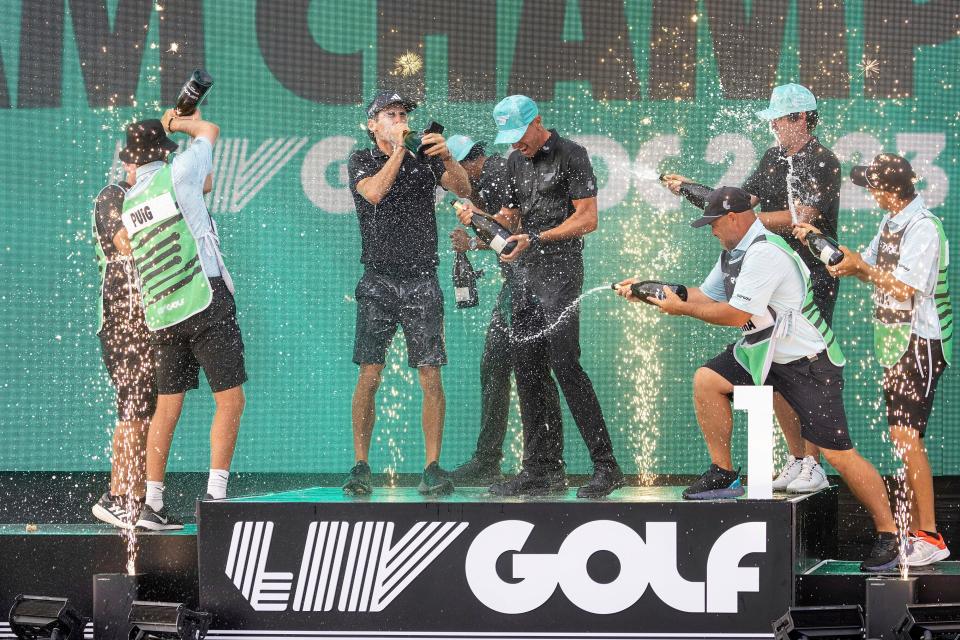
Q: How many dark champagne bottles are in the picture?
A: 7